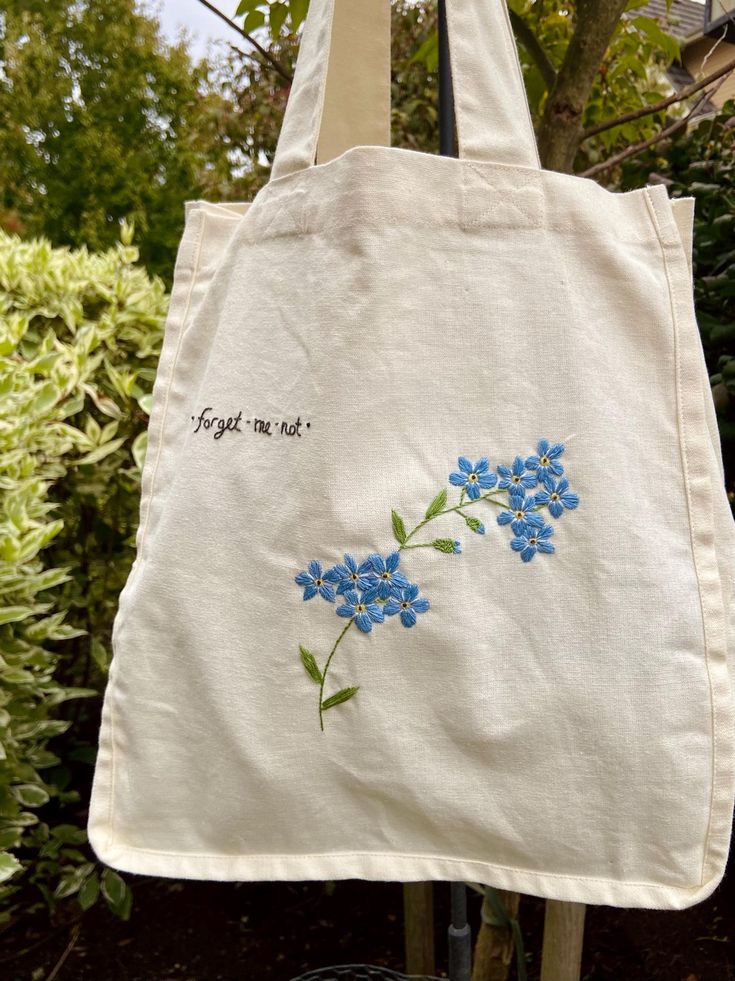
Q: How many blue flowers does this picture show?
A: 11